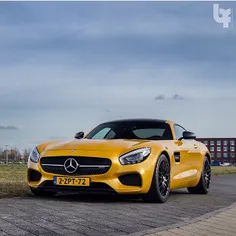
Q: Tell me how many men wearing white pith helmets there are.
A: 0